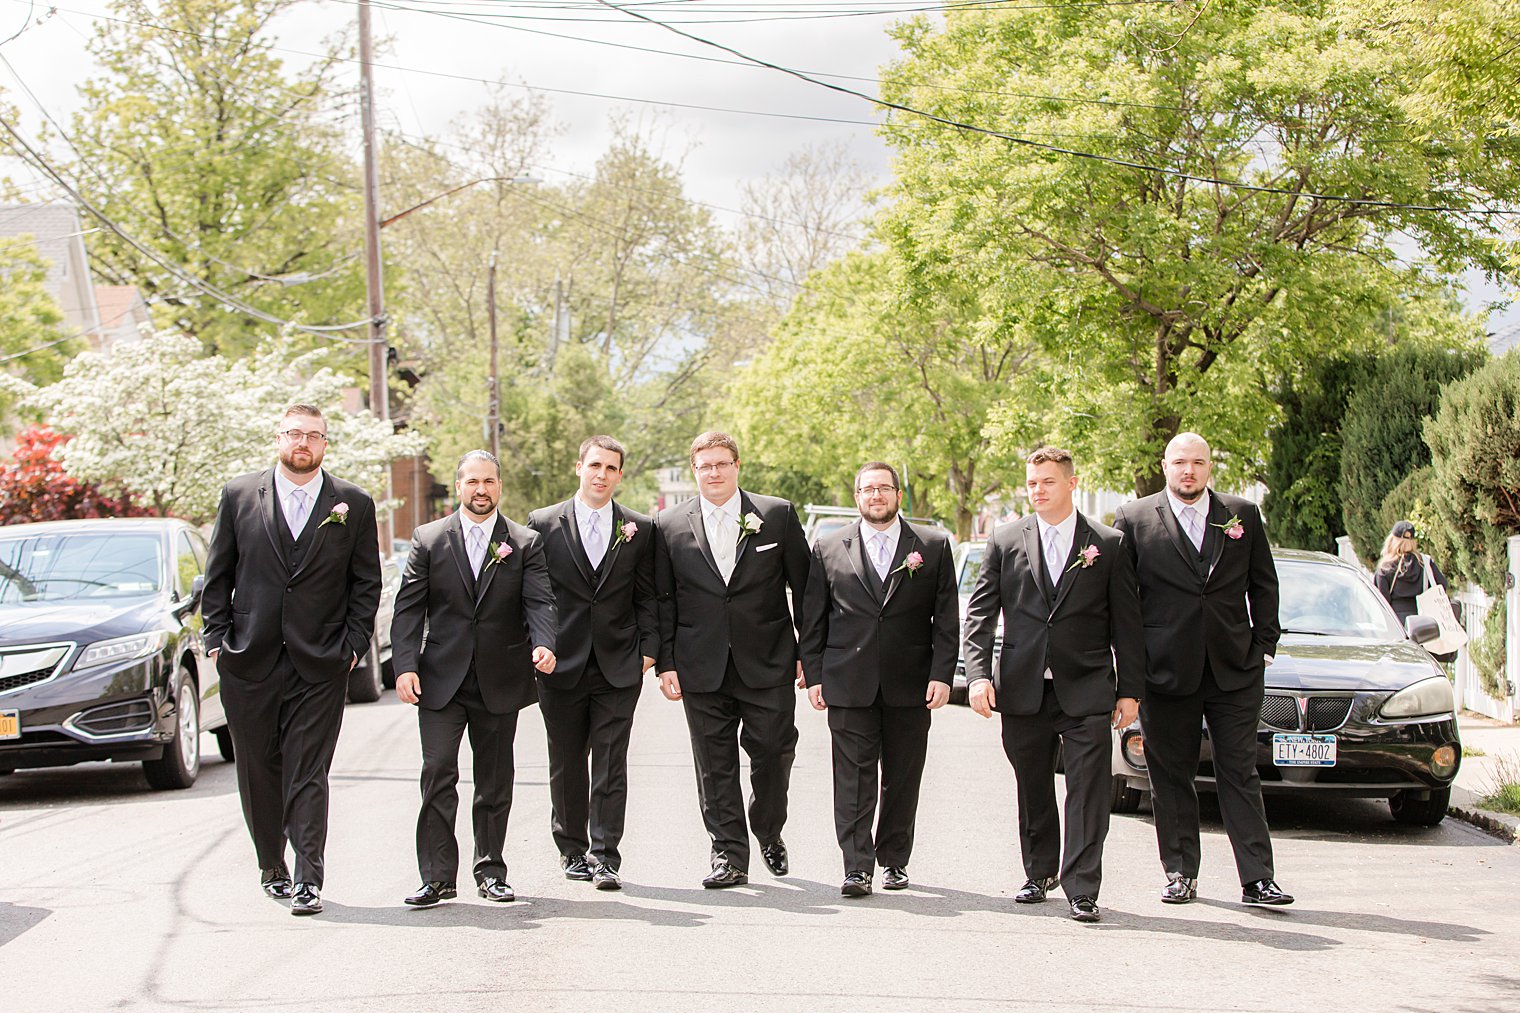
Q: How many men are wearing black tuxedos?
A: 7